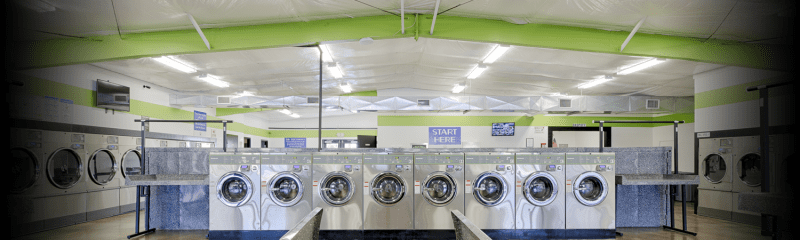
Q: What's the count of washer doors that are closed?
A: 8